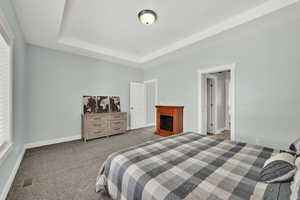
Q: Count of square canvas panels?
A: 3